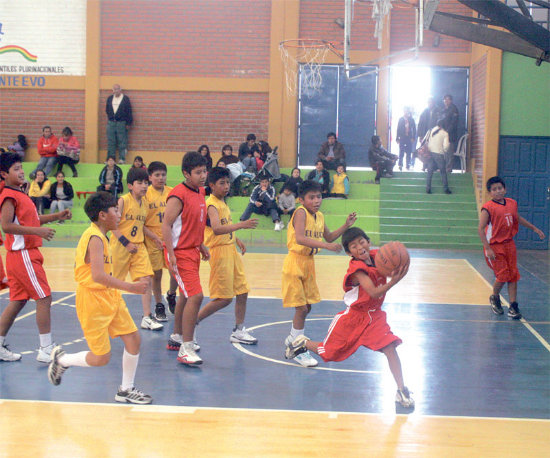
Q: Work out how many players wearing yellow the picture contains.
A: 5